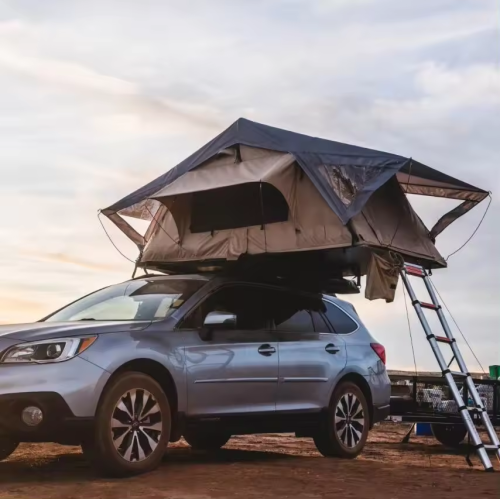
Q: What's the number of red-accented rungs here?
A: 3